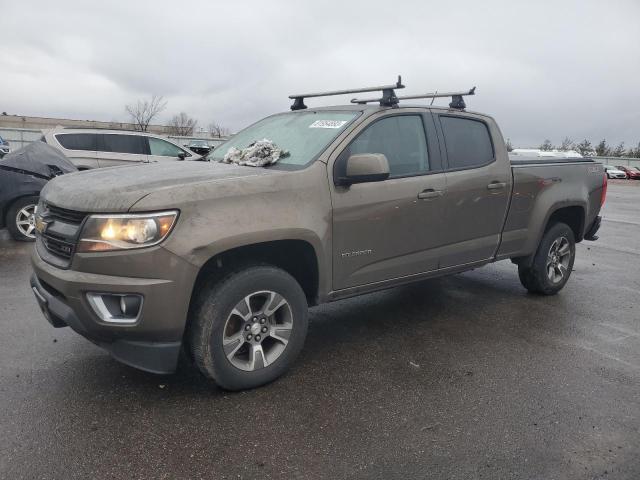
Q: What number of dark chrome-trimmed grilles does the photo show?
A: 1